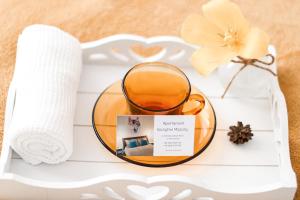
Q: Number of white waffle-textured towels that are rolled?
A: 1